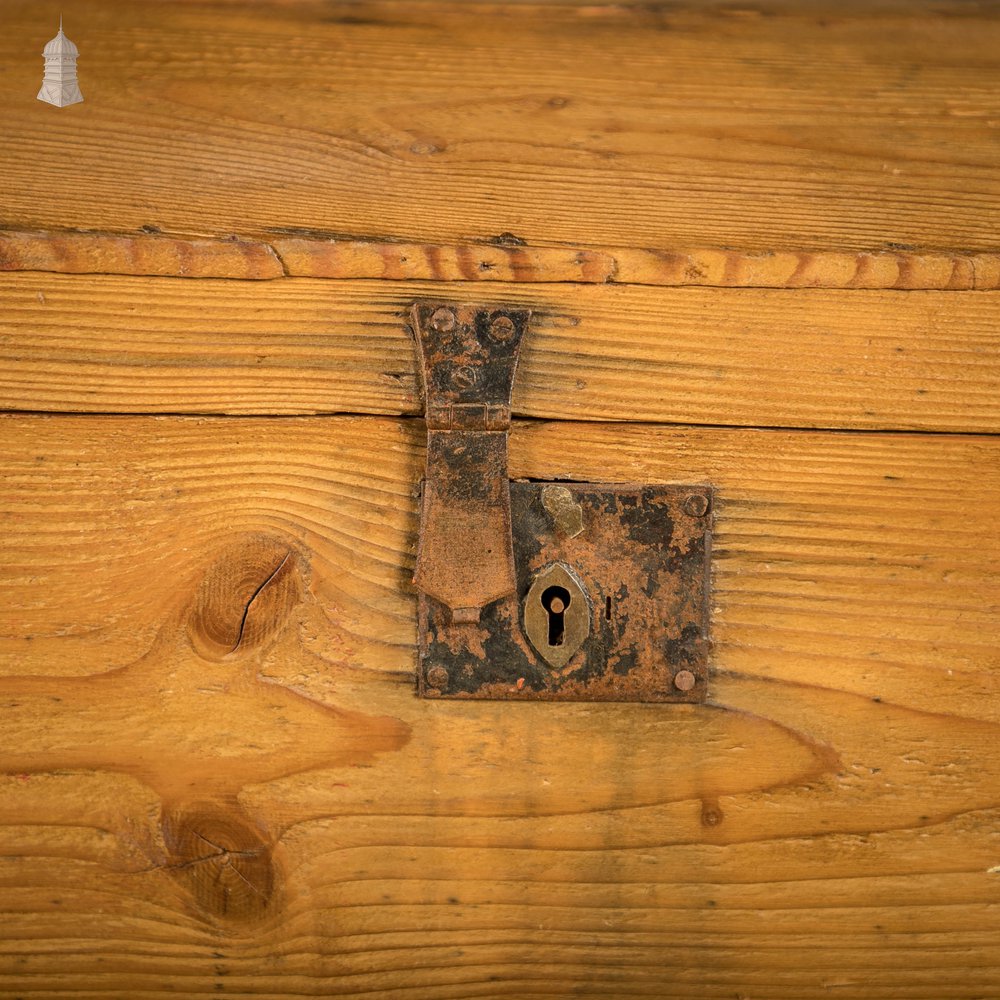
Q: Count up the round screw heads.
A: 6